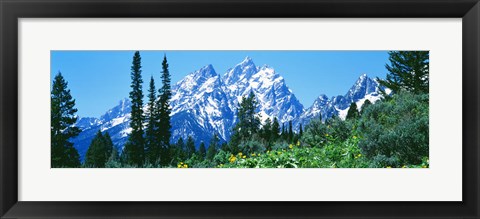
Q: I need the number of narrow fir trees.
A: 3